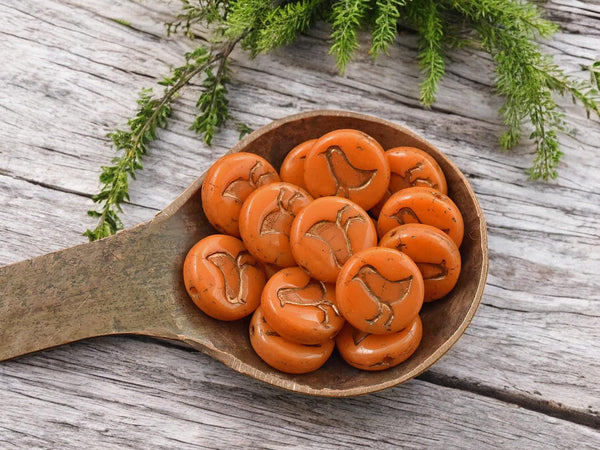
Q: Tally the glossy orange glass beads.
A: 13